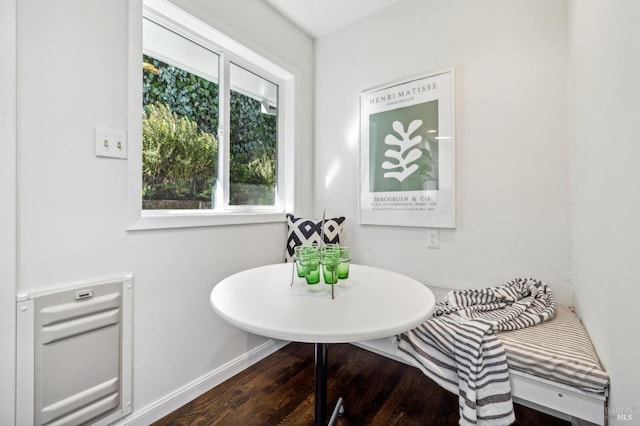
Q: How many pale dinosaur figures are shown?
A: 0